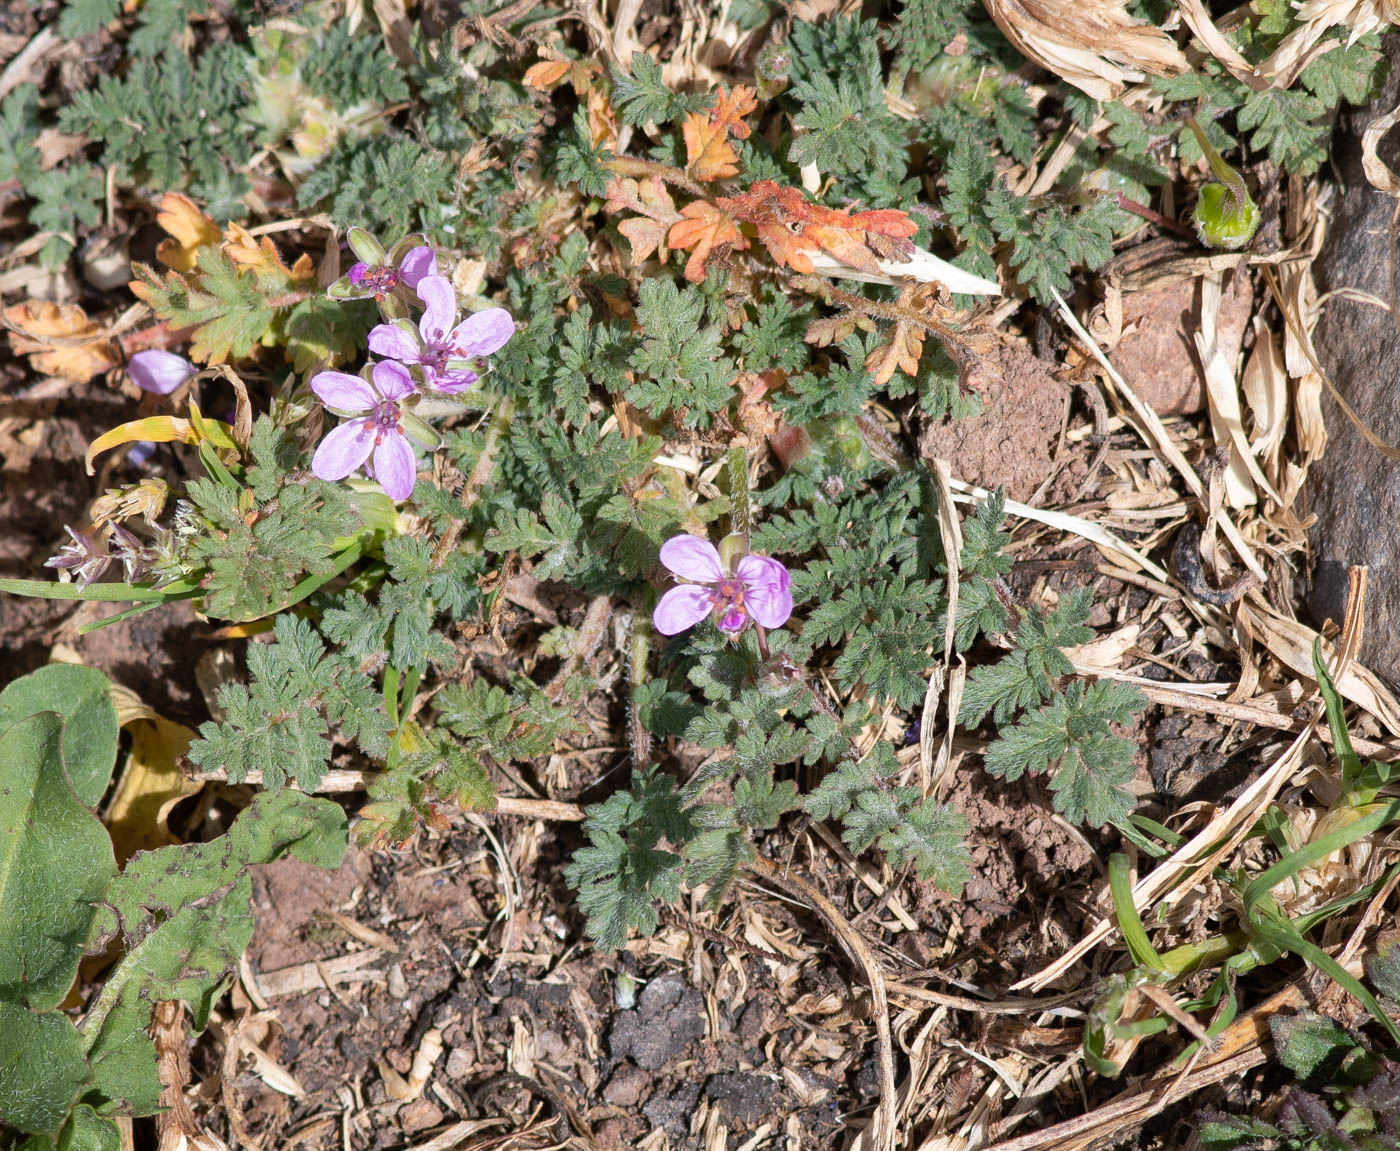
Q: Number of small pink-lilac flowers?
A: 4